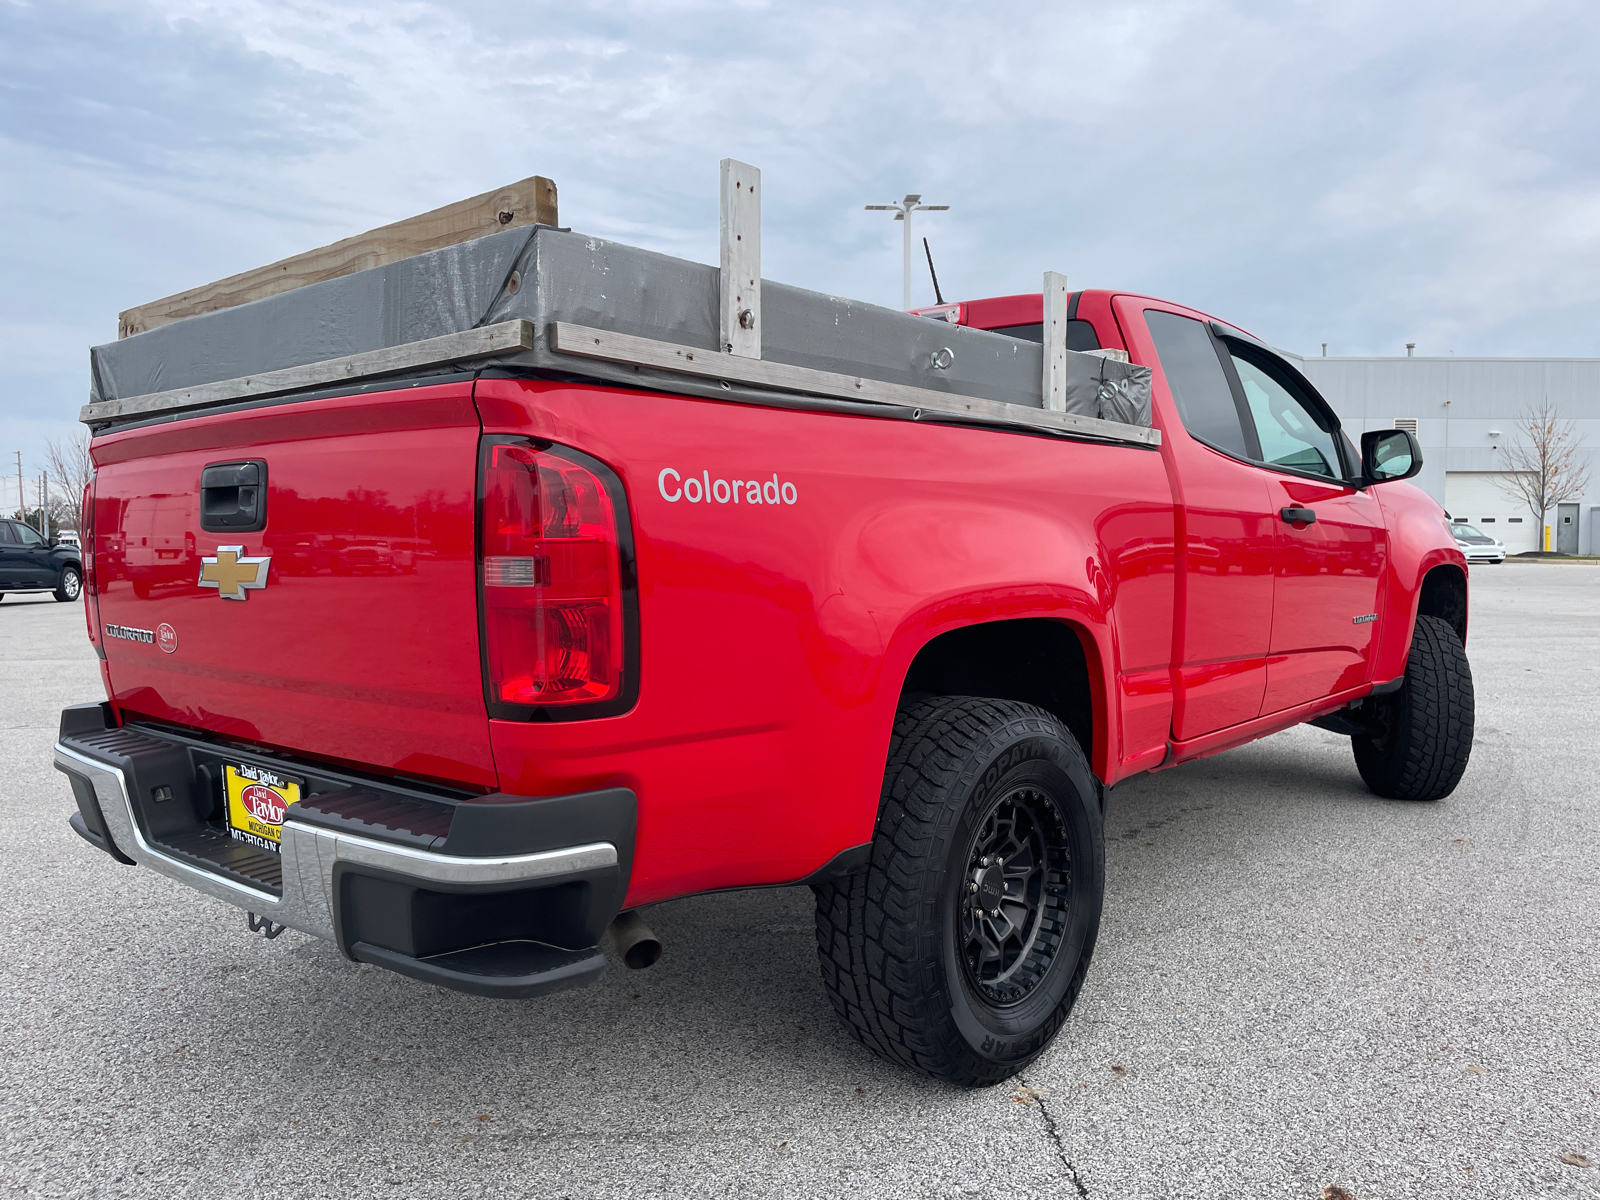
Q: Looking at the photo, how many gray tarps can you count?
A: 1